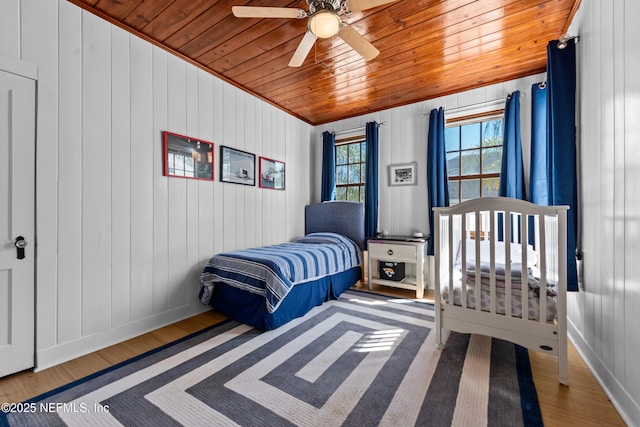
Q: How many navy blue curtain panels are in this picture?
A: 6